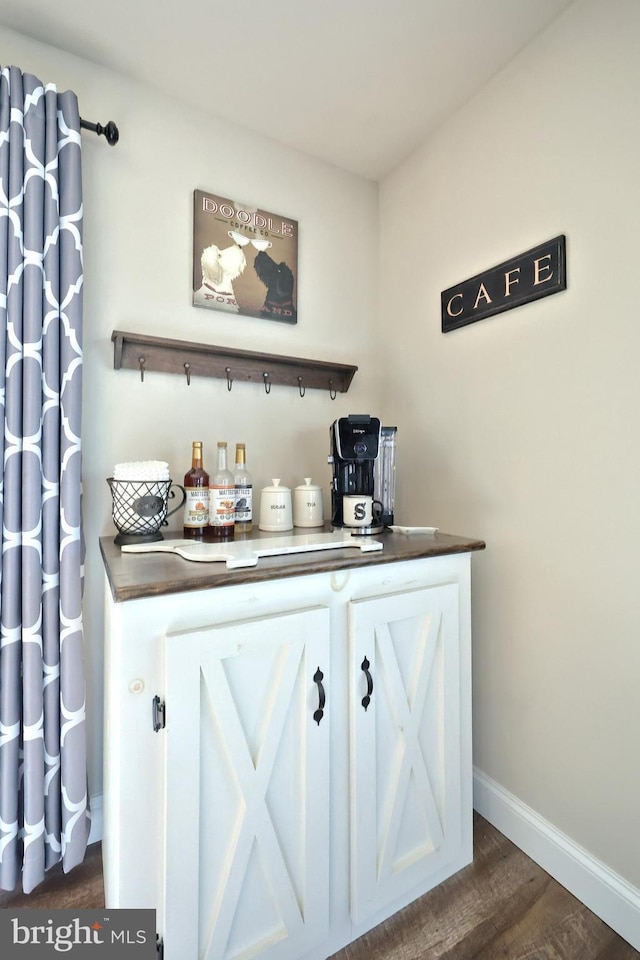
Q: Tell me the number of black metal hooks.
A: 6